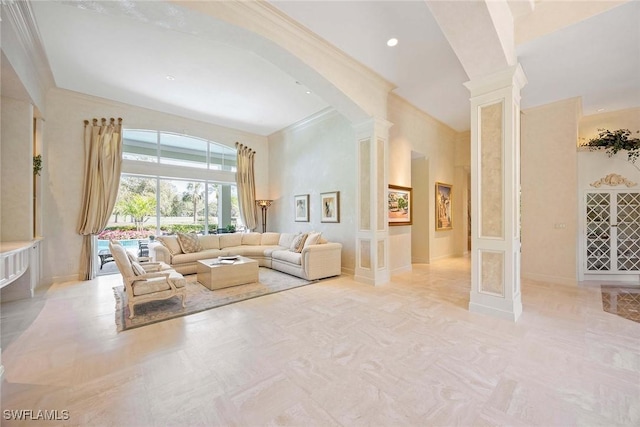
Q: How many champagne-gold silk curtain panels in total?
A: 2